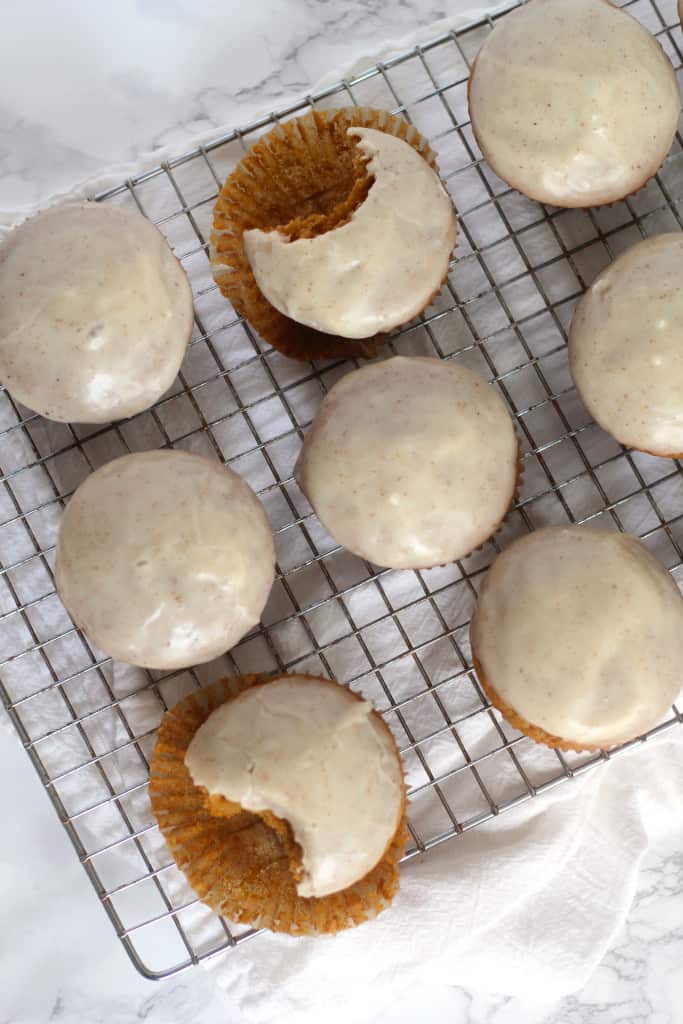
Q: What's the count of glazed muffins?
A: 8